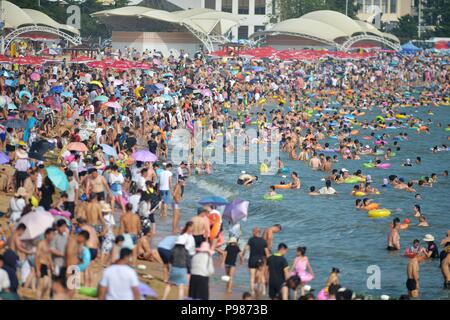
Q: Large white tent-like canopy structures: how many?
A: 3